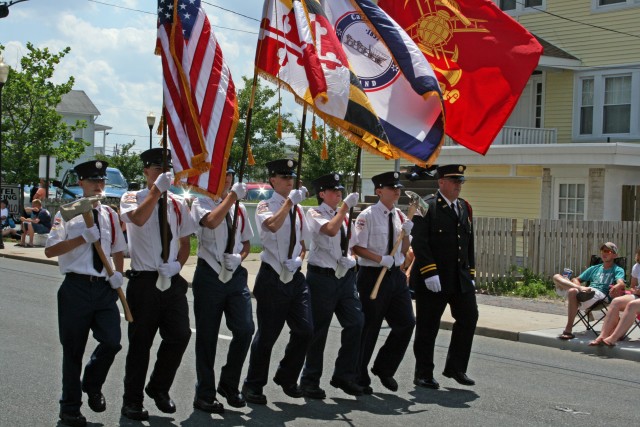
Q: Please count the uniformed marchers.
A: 7